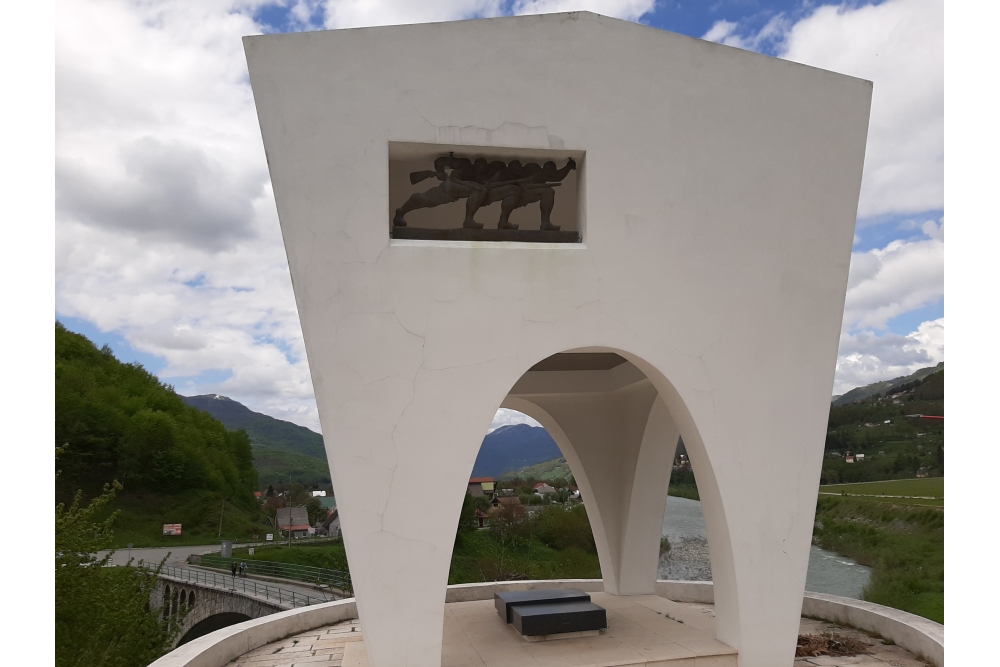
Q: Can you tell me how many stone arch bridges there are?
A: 1